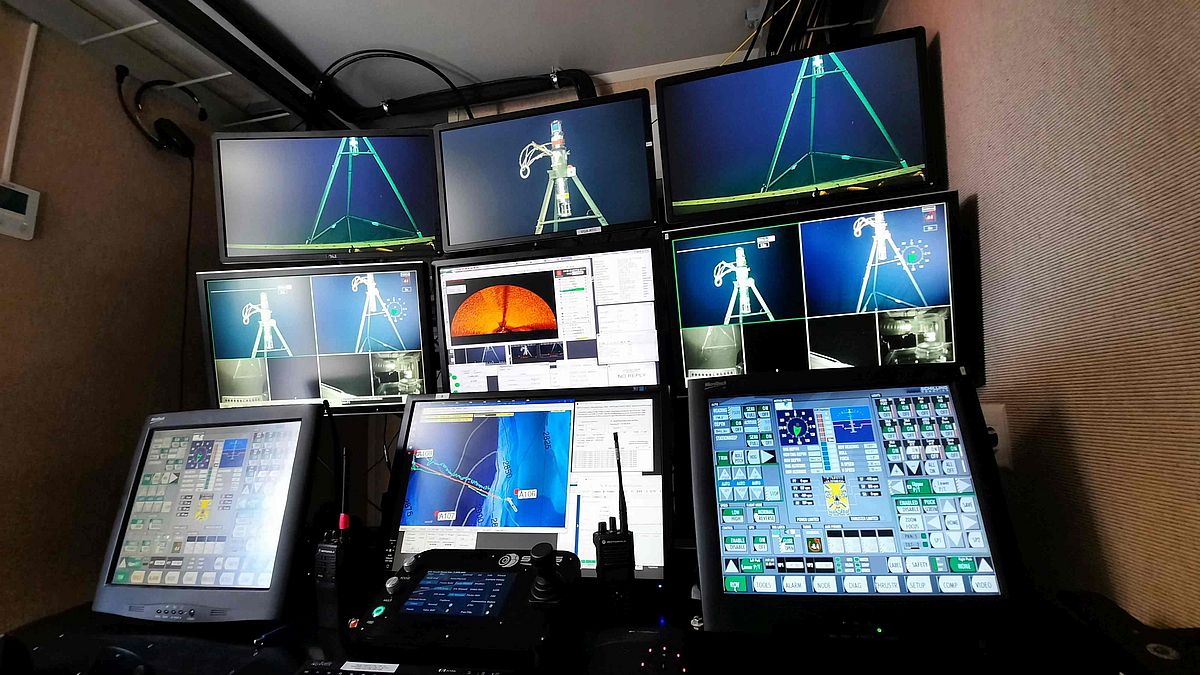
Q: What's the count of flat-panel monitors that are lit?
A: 9